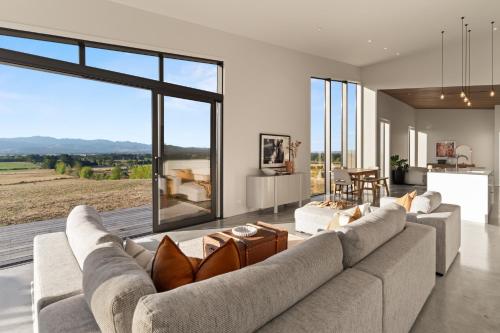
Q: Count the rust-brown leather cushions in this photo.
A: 2